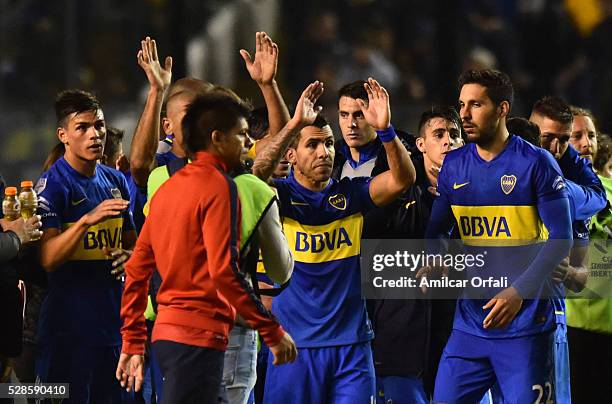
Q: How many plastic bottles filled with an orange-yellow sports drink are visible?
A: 2